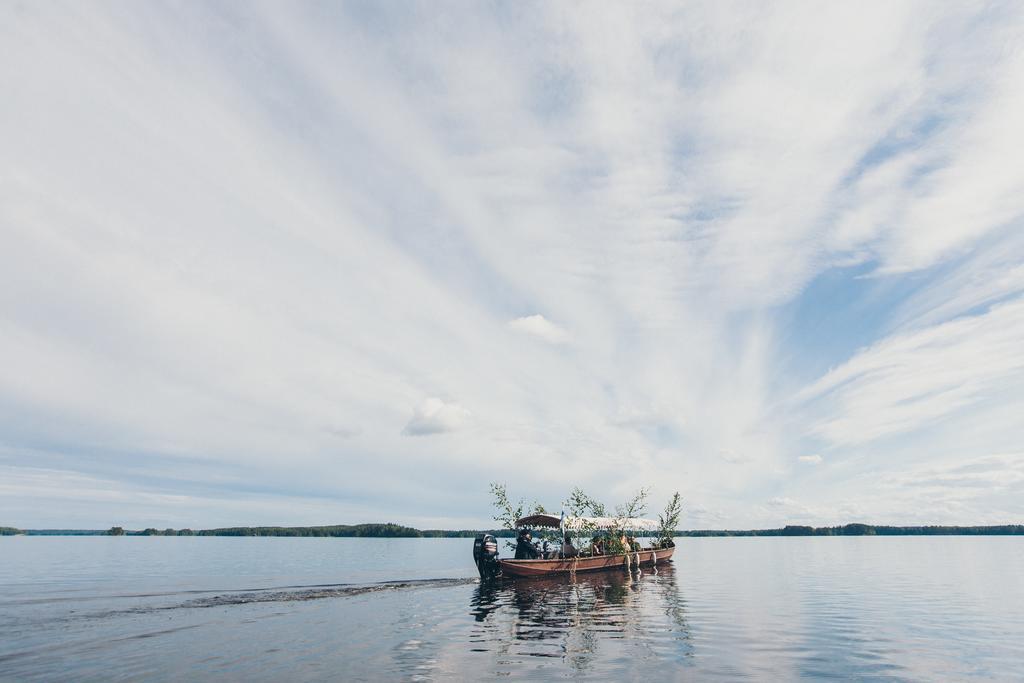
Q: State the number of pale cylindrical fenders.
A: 3